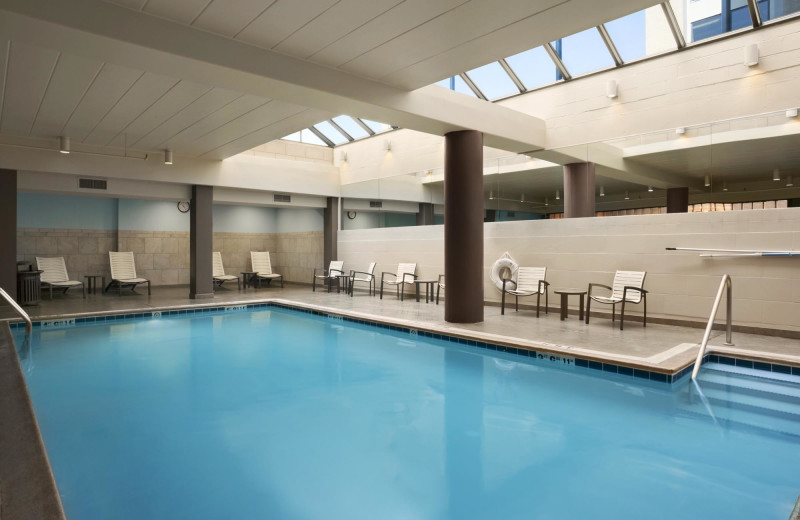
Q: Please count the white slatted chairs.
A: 10